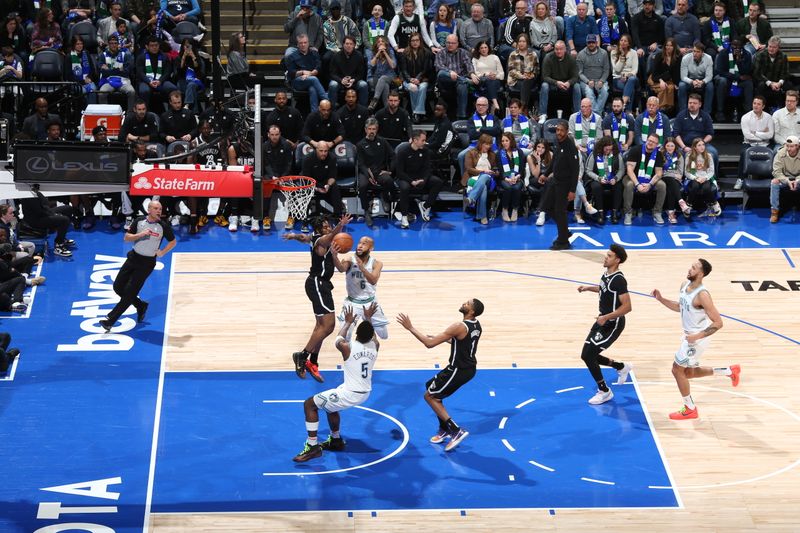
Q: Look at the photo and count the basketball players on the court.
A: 6